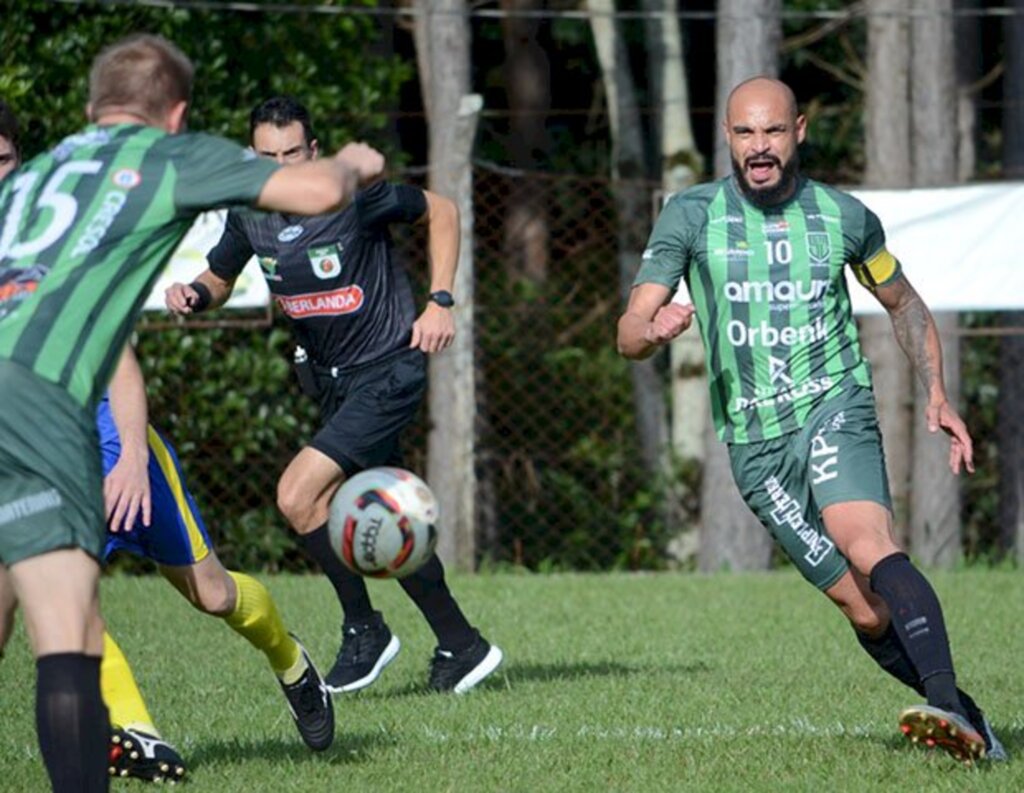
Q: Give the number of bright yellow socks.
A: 2